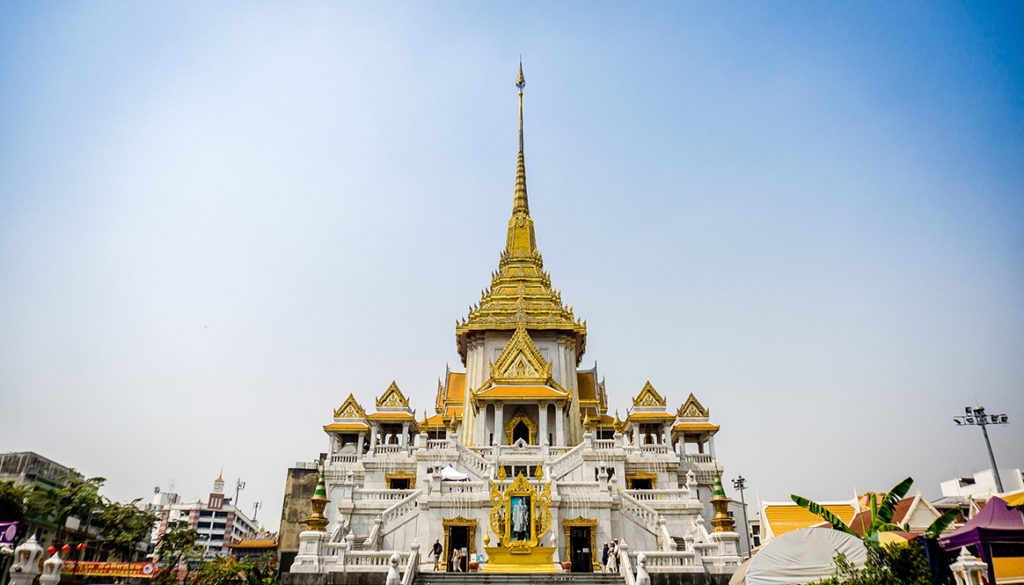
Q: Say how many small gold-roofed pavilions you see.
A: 4